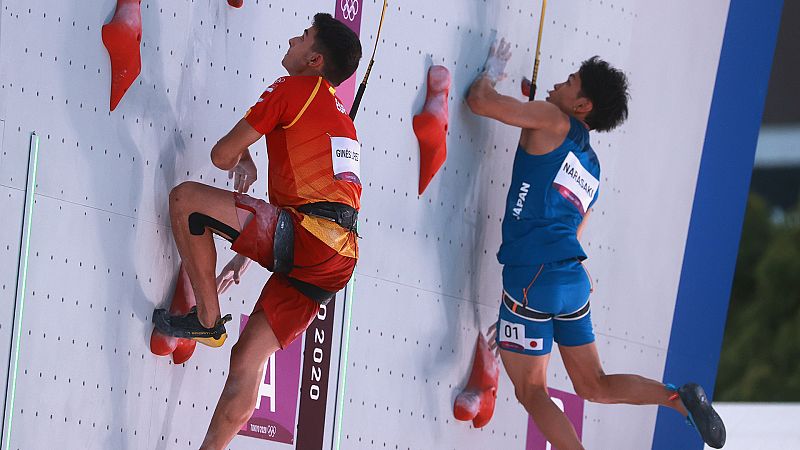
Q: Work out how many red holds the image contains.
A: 6